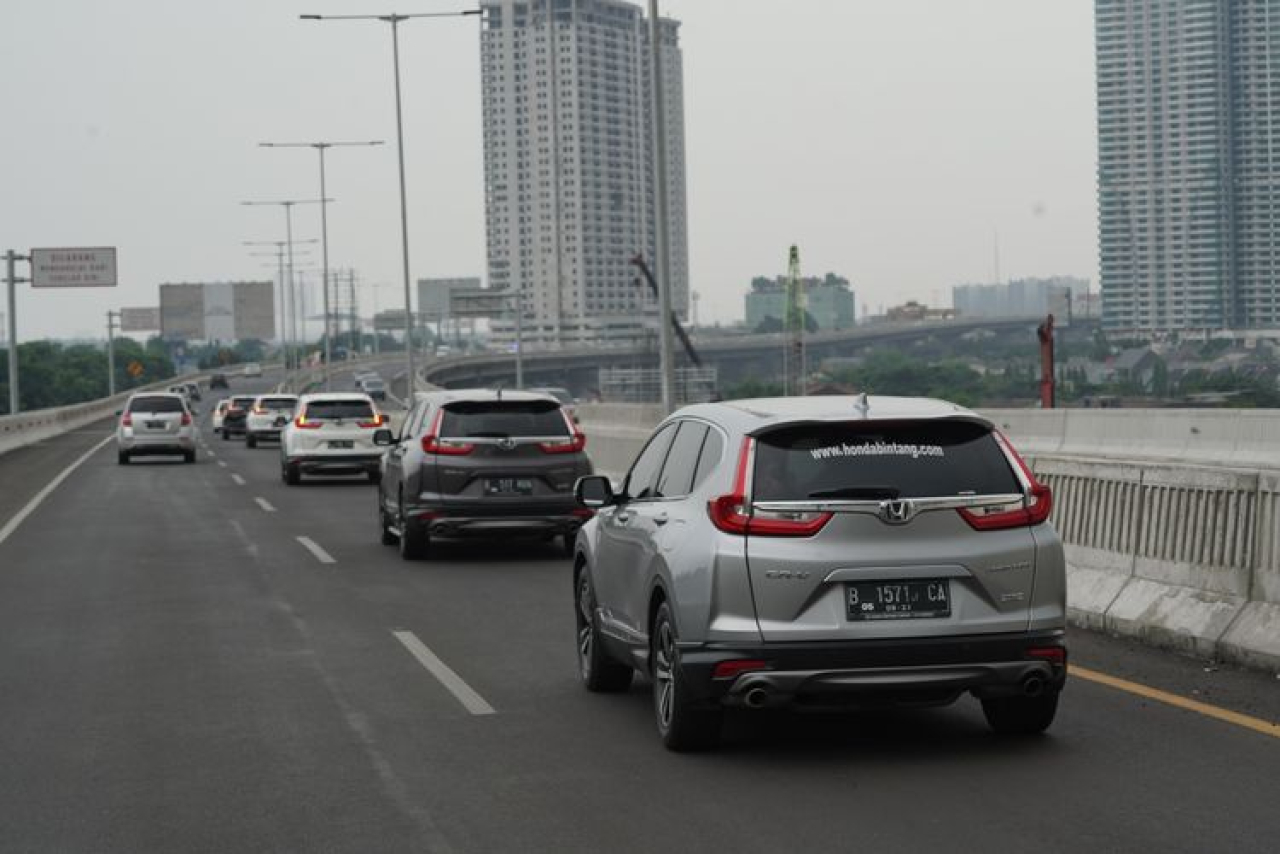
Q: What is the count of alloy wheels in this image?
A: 2